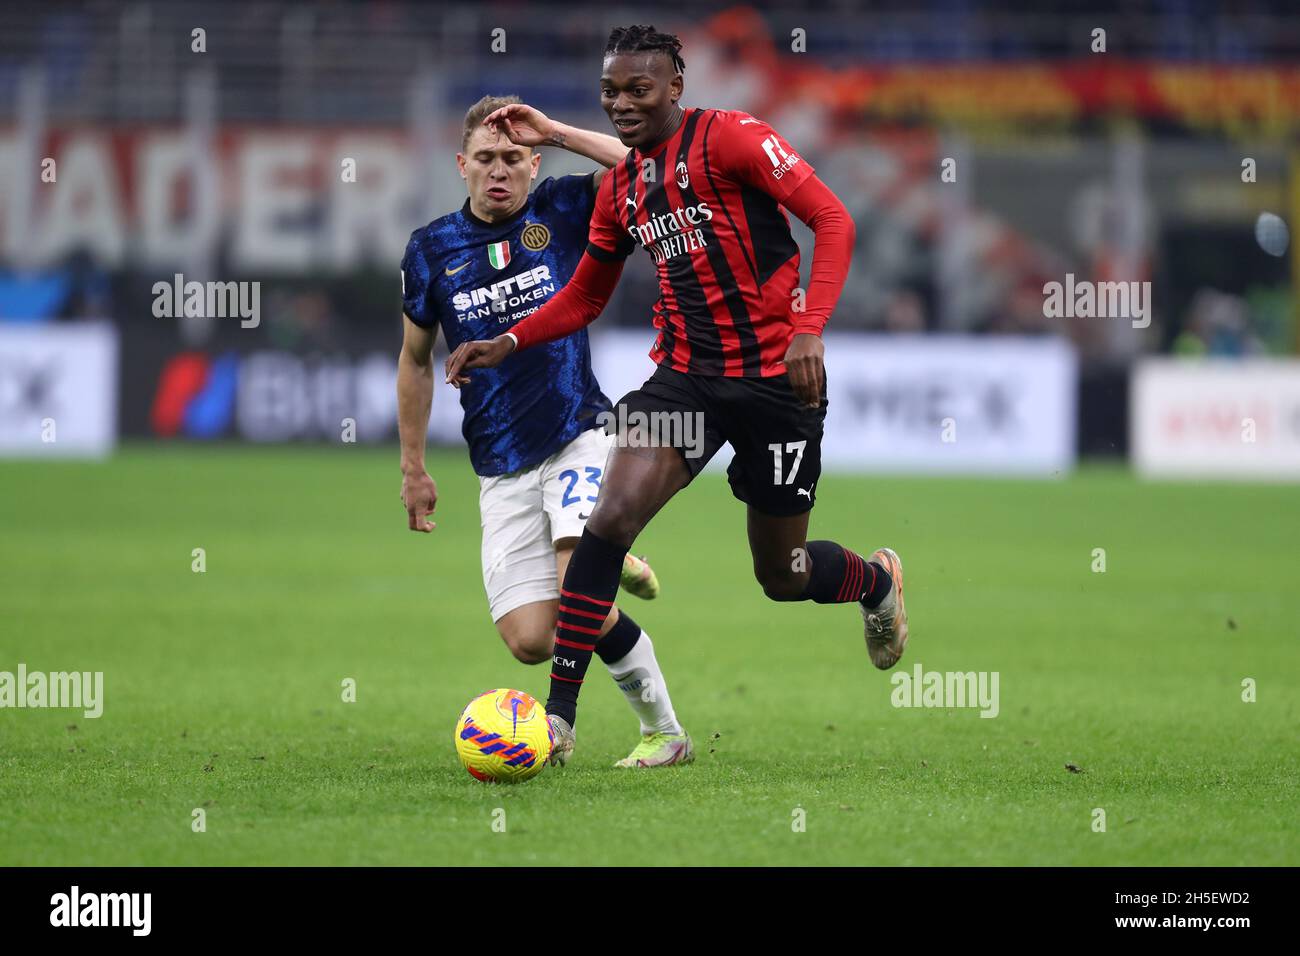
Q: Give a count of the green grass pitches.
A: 1